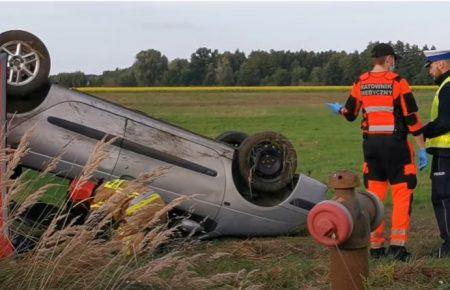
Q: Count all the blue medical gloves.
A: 2